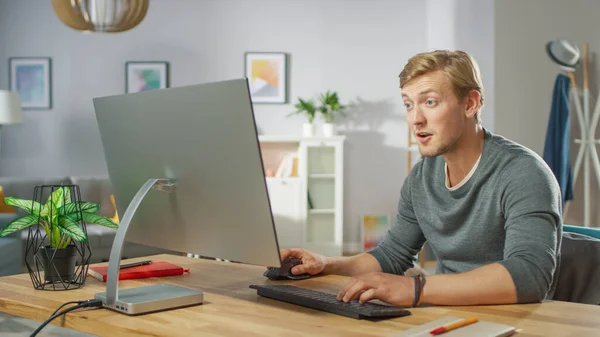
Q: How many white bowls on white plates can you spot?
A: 0